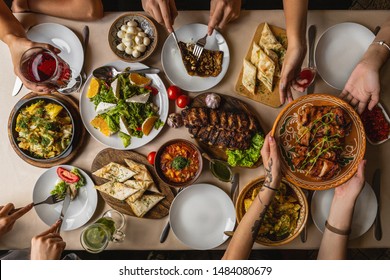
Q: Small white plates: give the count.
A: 6